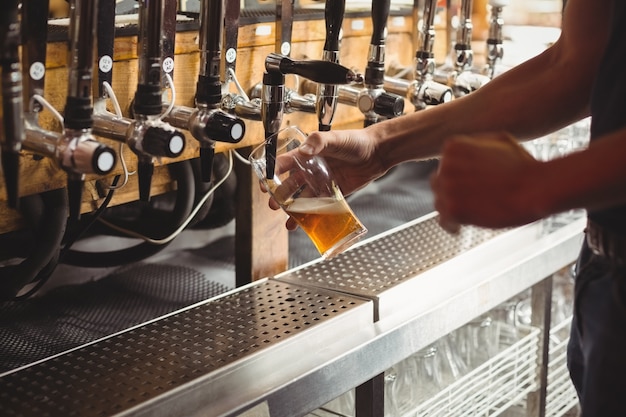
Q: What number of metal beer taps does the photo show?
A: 10